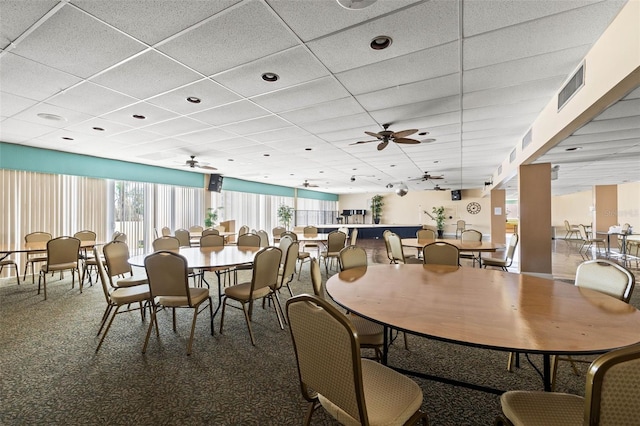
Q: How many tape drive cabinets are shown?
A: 0